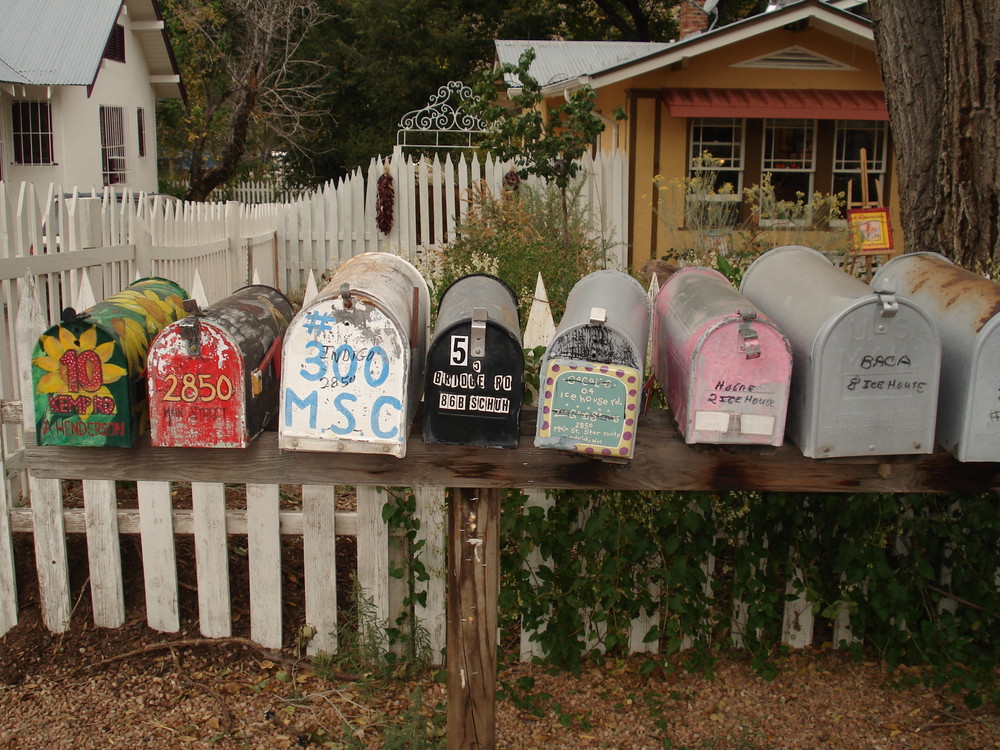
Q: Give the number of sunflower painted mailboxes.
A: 1